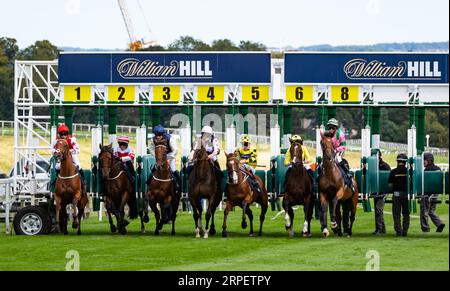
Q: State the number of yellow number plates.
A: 7